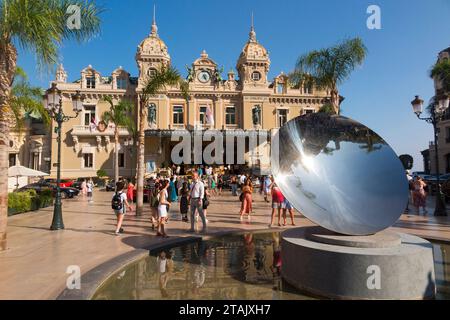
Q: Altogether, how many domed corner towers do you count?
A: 2